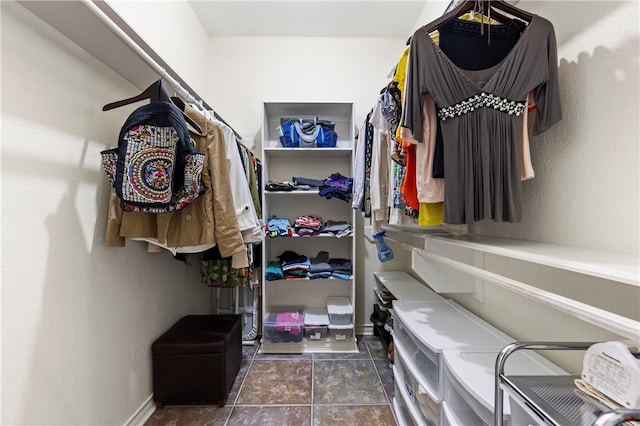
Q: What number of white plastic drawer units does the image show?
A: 2